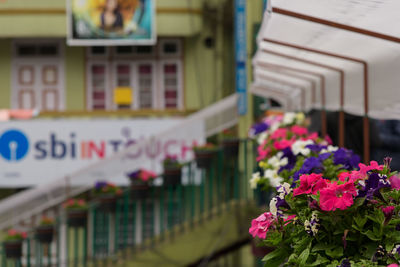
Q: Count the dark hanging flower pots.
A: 8